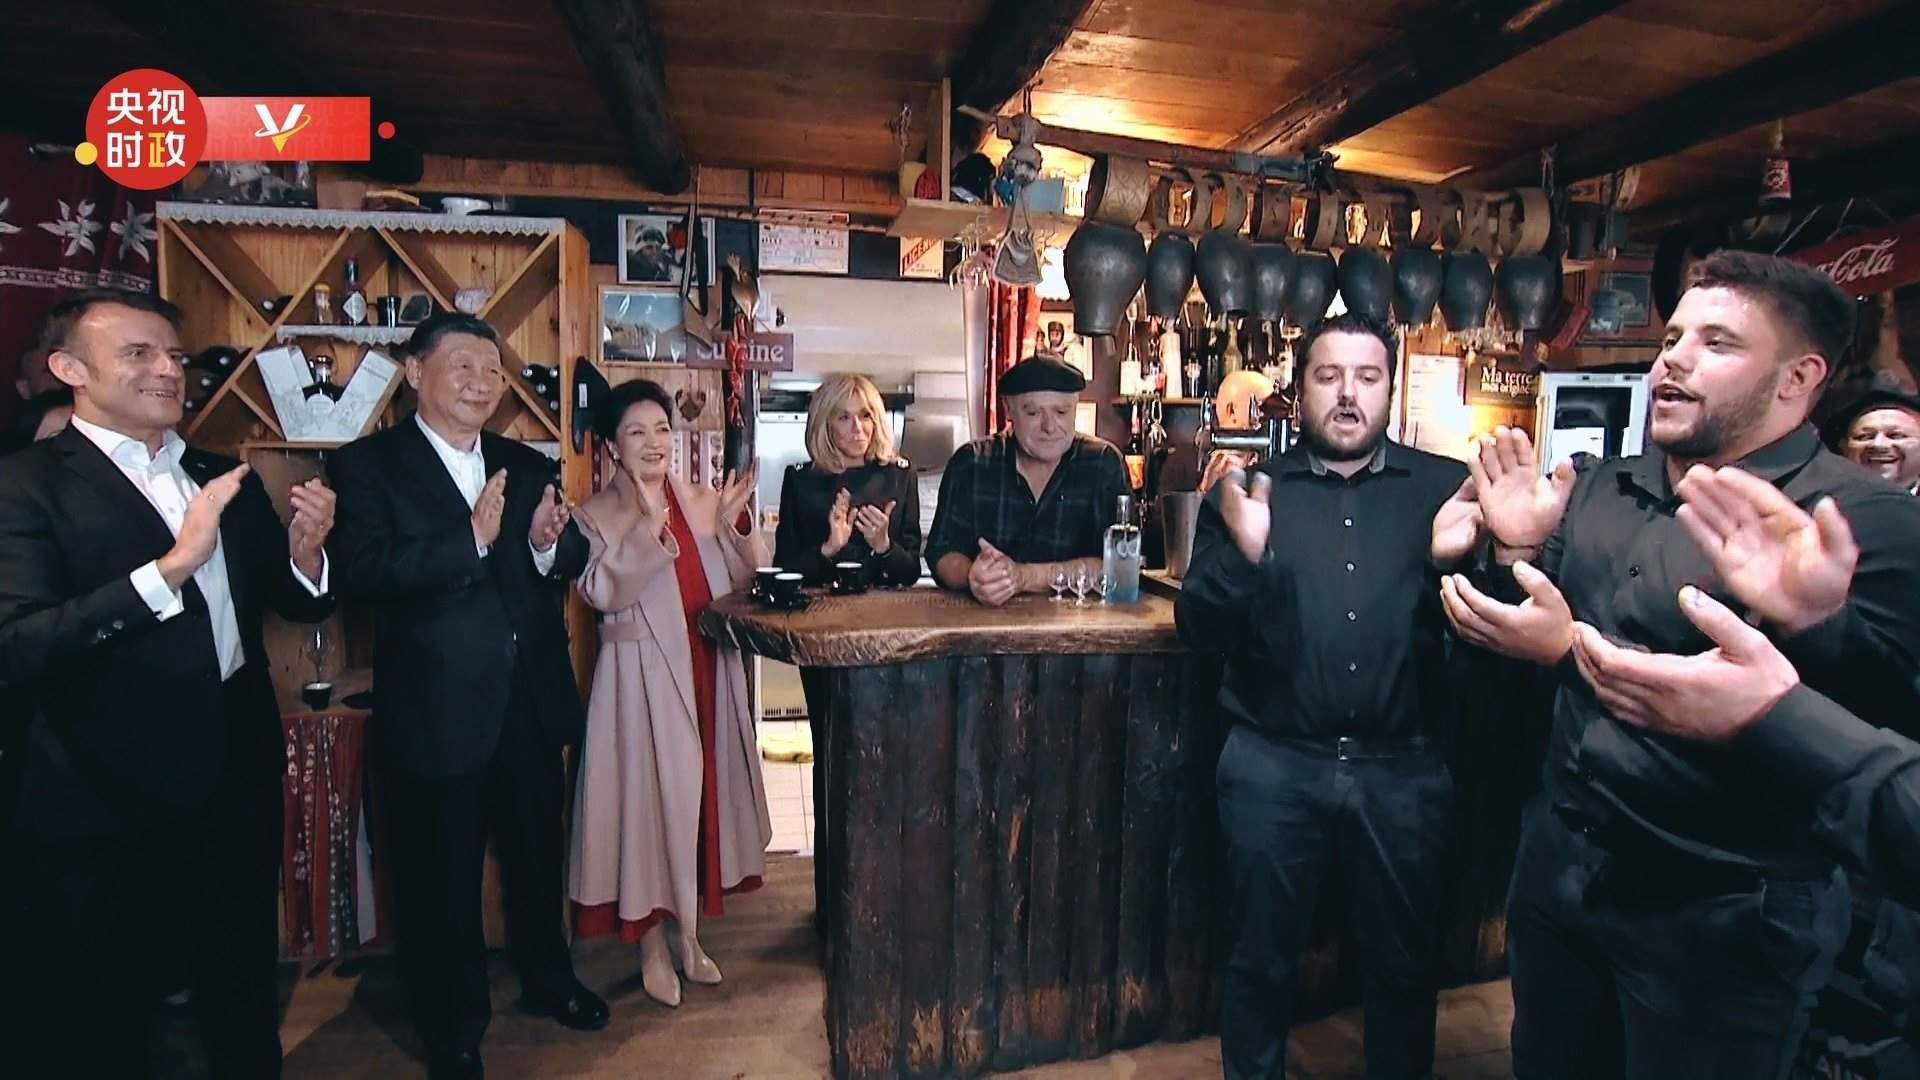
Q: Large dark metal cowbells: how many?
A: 9